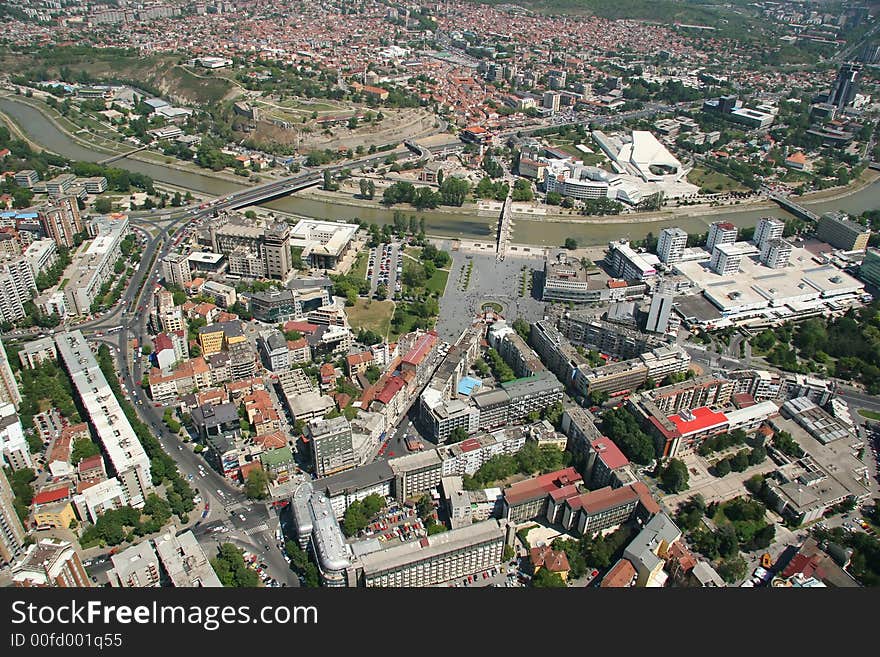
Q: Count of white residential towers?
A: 5